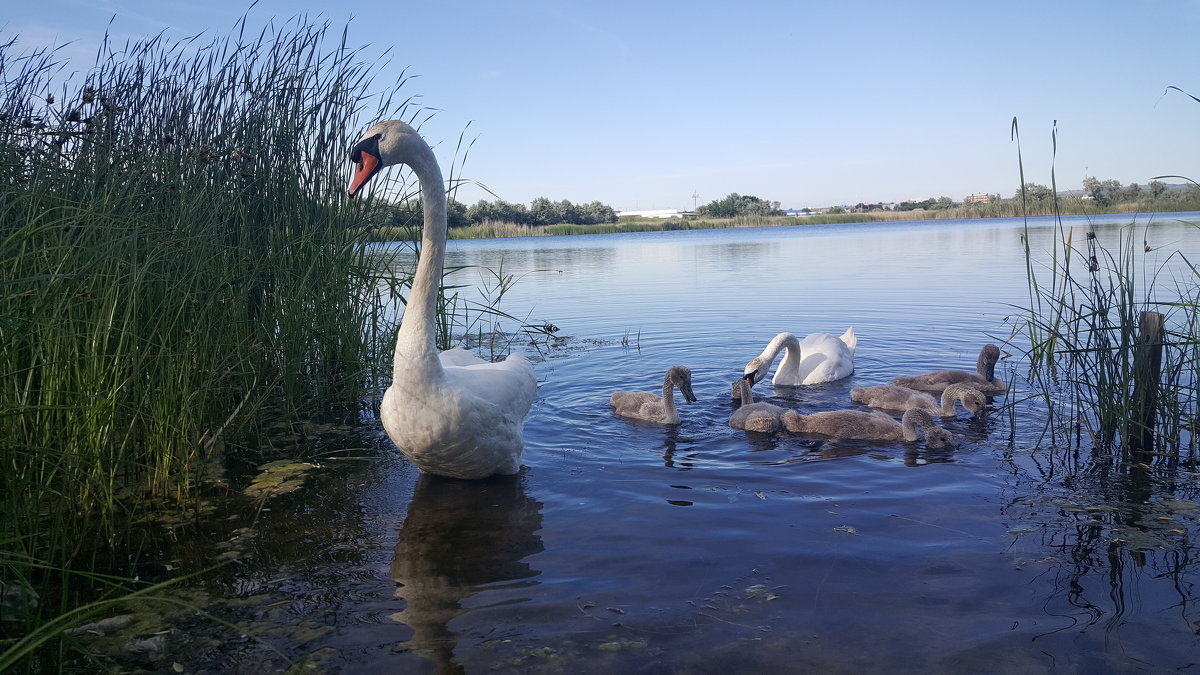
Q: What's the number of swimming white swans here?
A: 2